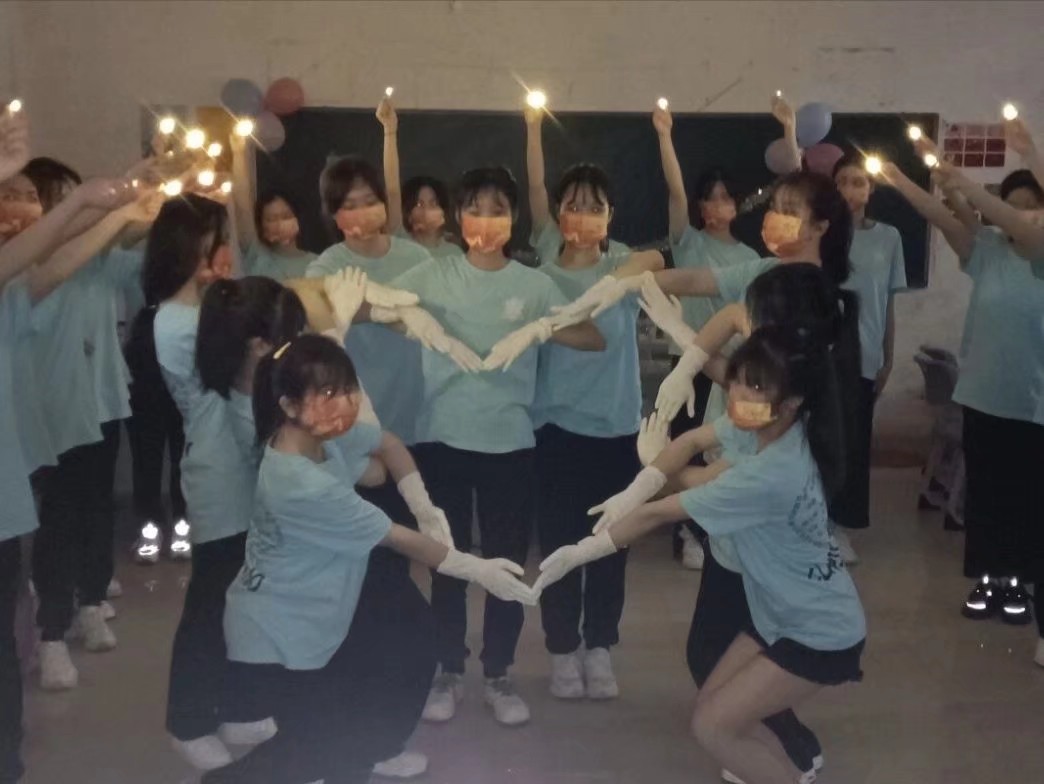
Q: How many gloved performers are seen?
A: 9